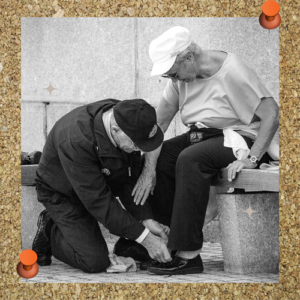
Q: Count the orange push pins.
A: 2